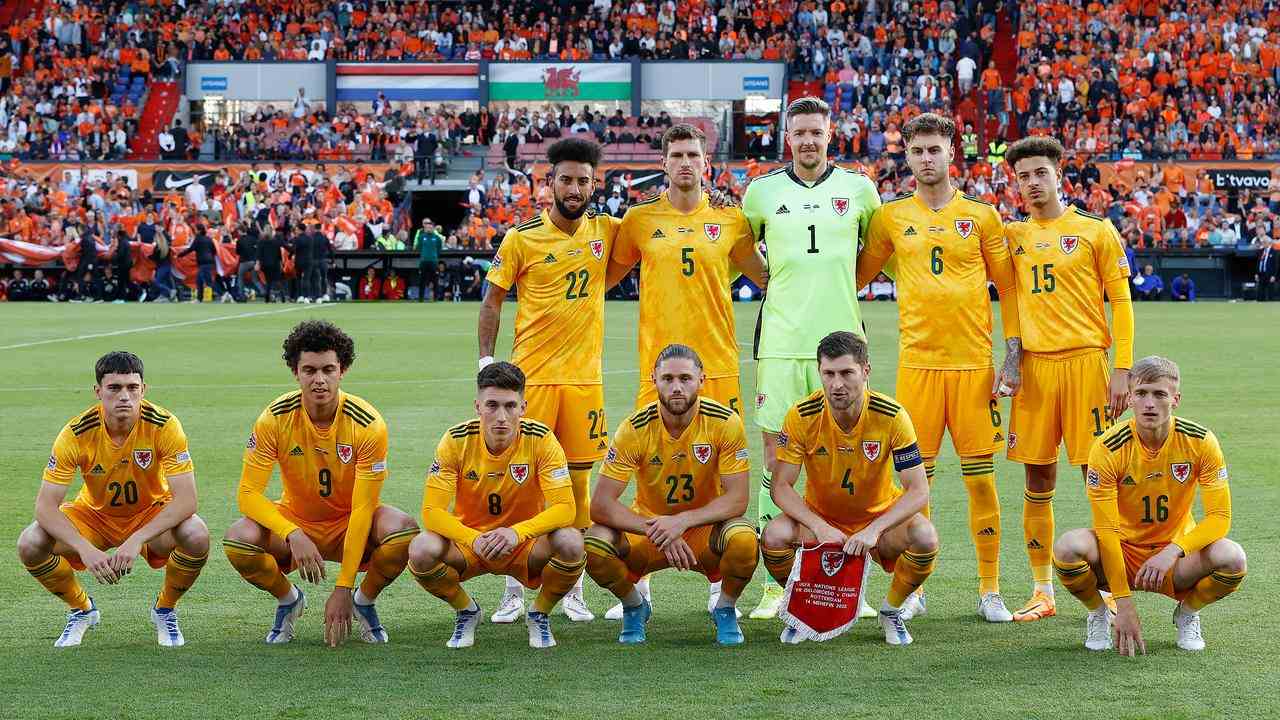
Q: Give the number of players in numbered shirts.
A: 11